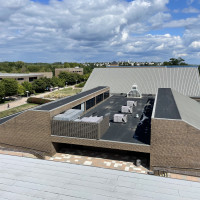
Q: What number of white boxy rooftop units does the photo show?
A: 3